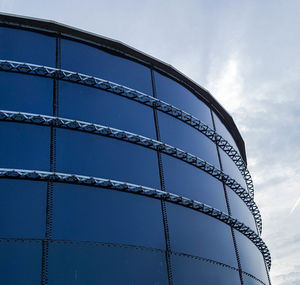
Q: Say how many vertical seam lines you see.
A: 3